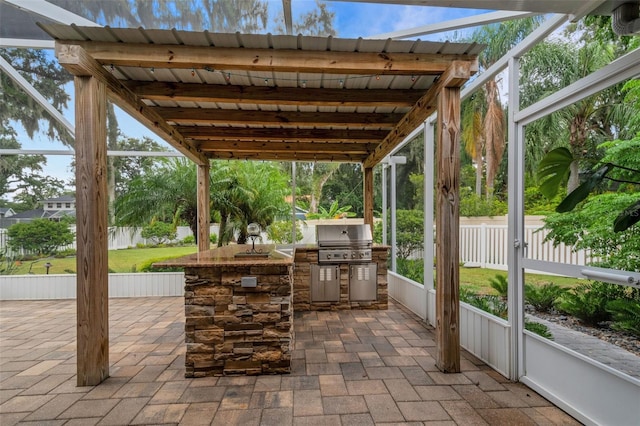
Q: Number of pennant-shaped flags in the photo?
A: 0